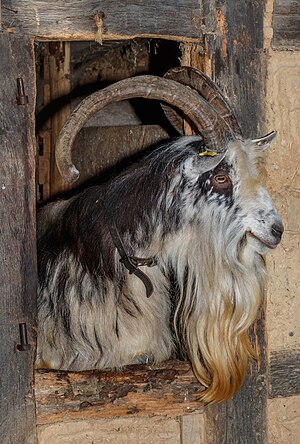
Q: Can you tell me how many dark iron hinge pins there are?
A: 2